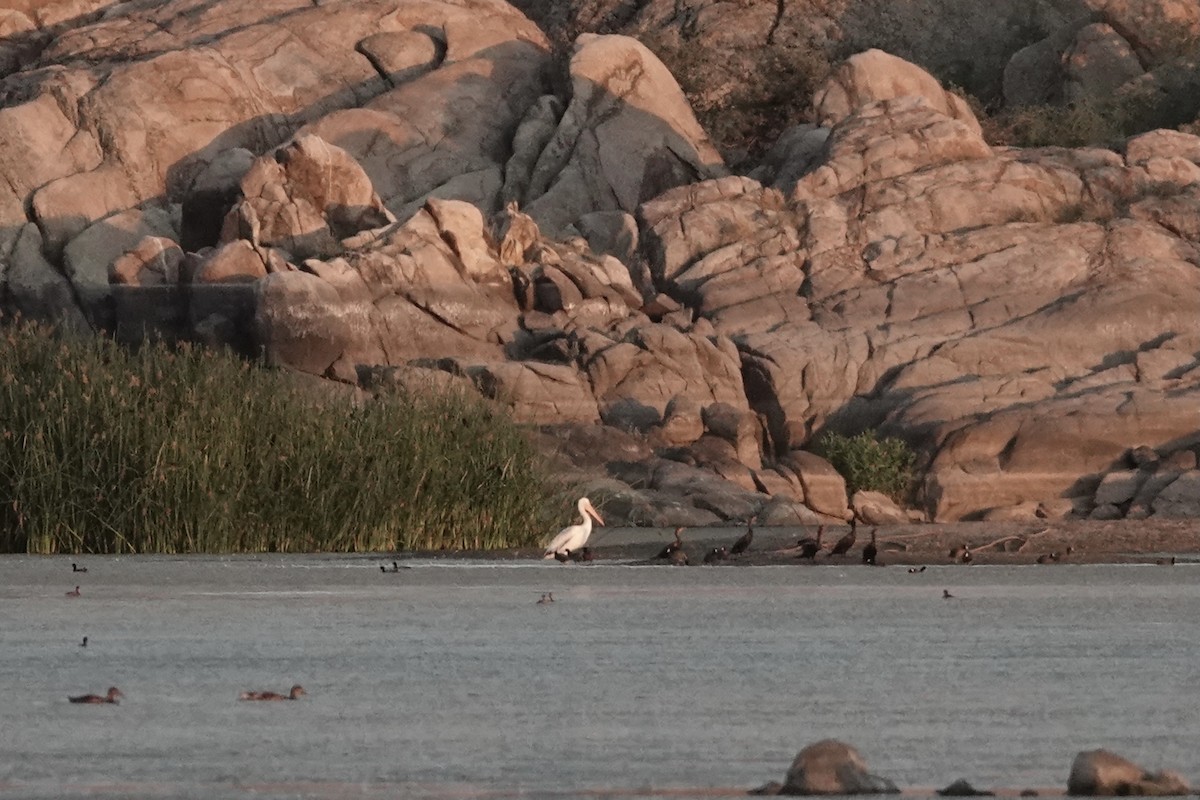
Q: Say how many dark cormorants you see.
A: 5